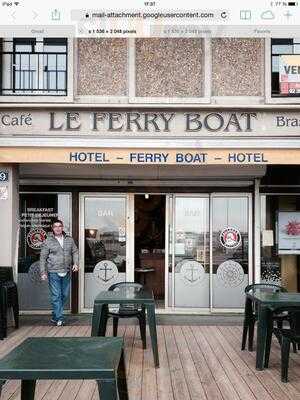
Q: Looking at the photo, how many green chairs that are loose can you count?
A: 3